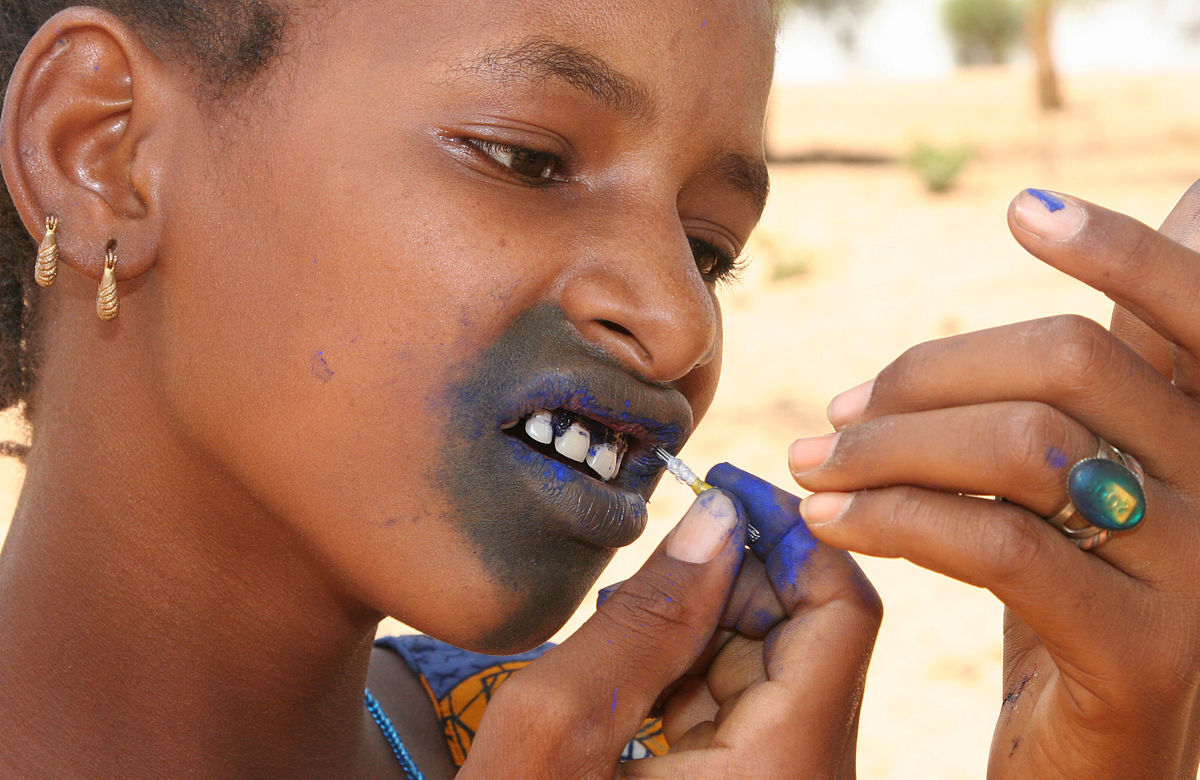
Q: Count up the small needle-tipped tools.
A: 1